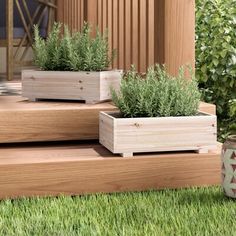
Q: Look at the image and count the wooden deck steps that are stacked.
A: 2